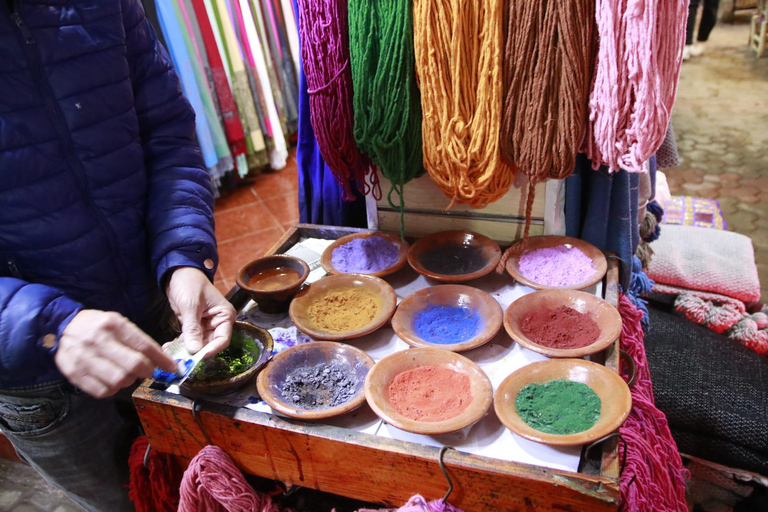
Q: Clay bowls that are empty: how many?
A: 1